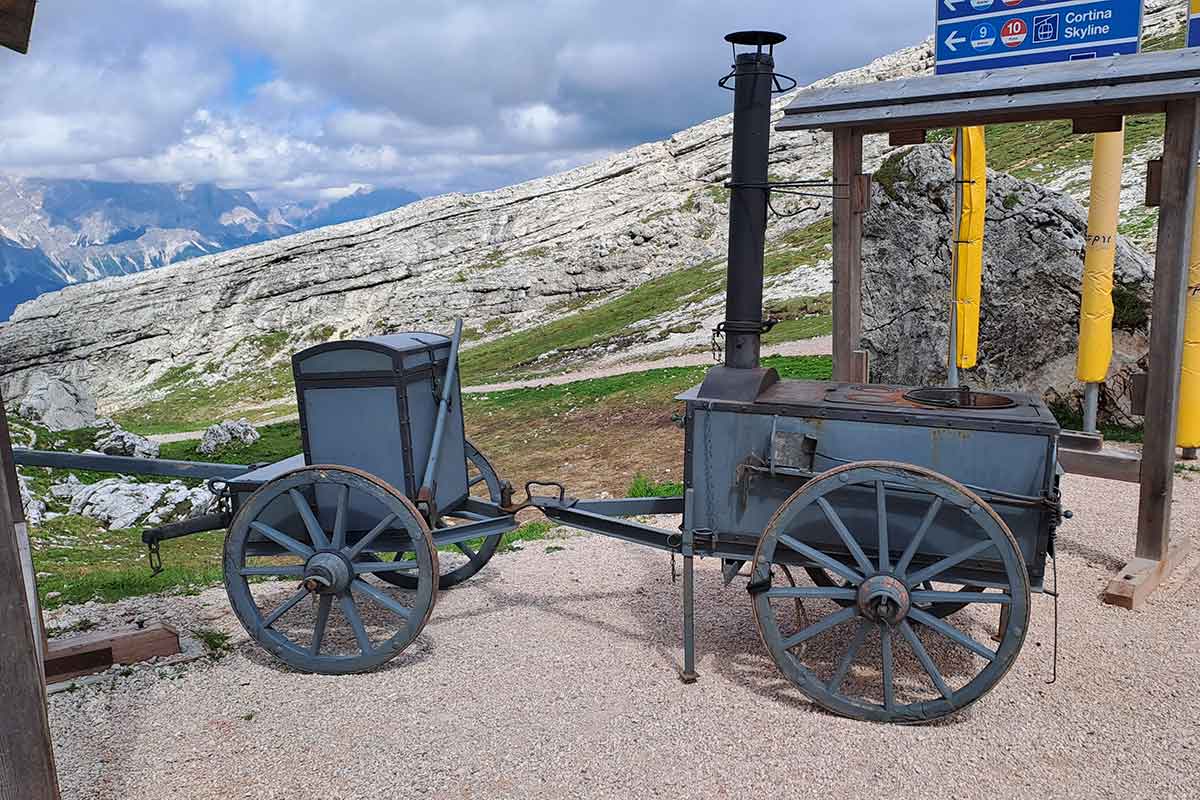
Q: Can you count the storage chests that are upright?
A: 1